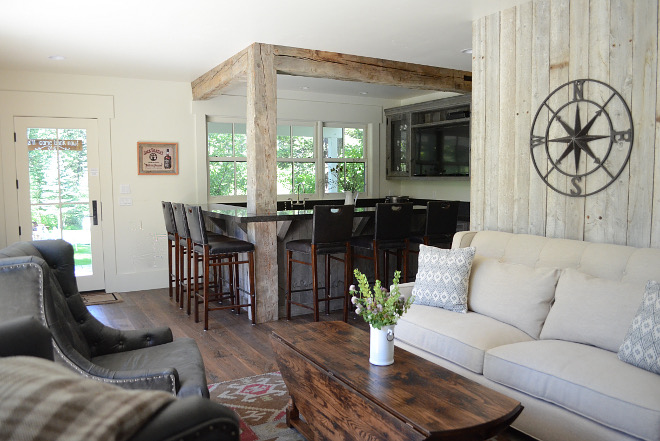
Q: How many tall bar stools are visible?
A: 6